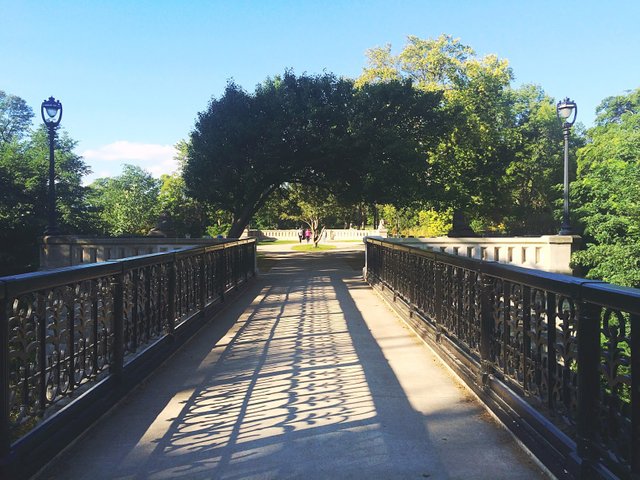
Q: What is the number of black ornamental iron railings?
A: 2